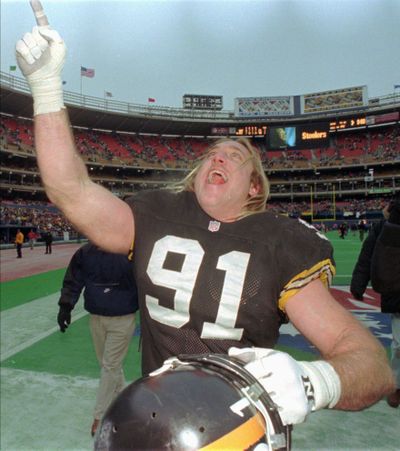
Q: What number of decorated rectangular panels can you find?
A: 2